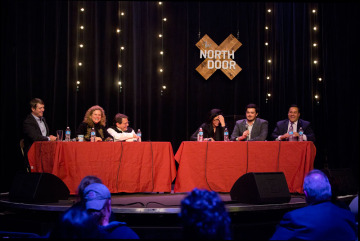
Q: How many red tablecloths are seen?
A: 2